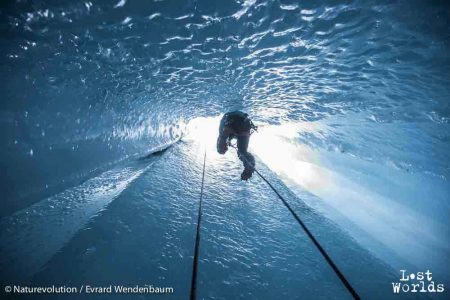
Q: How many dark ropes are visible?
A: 2